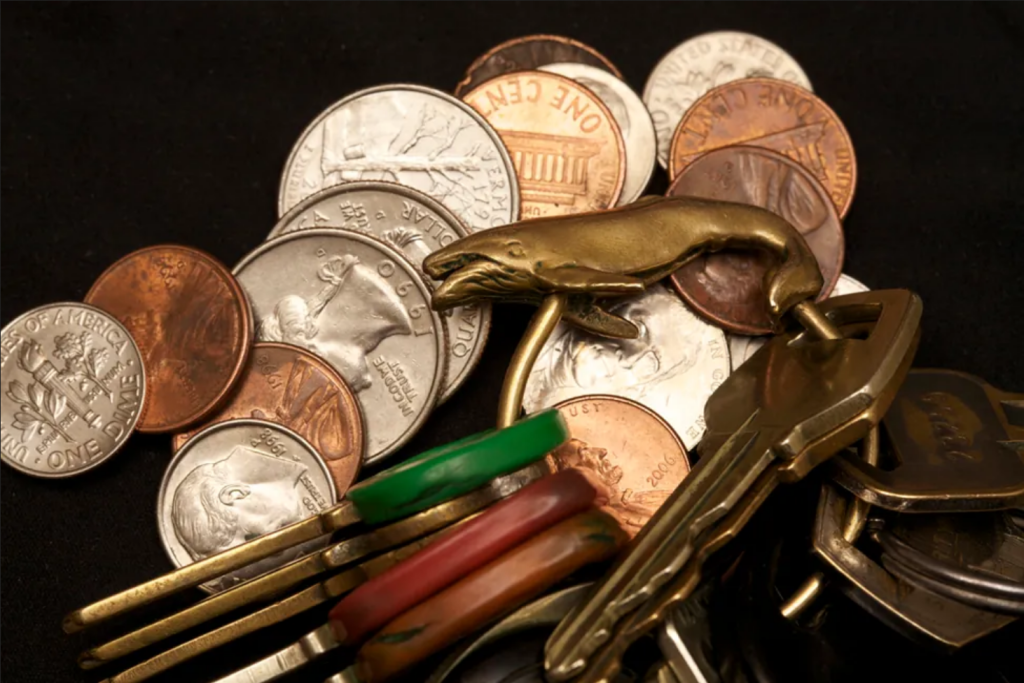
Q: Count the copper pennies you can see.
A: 7